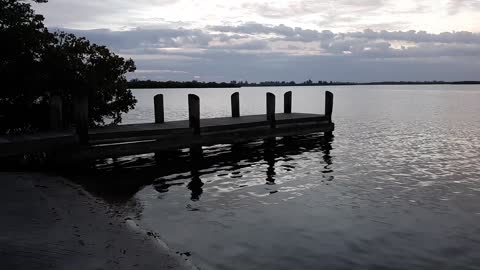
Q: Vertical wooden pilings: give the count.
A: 8